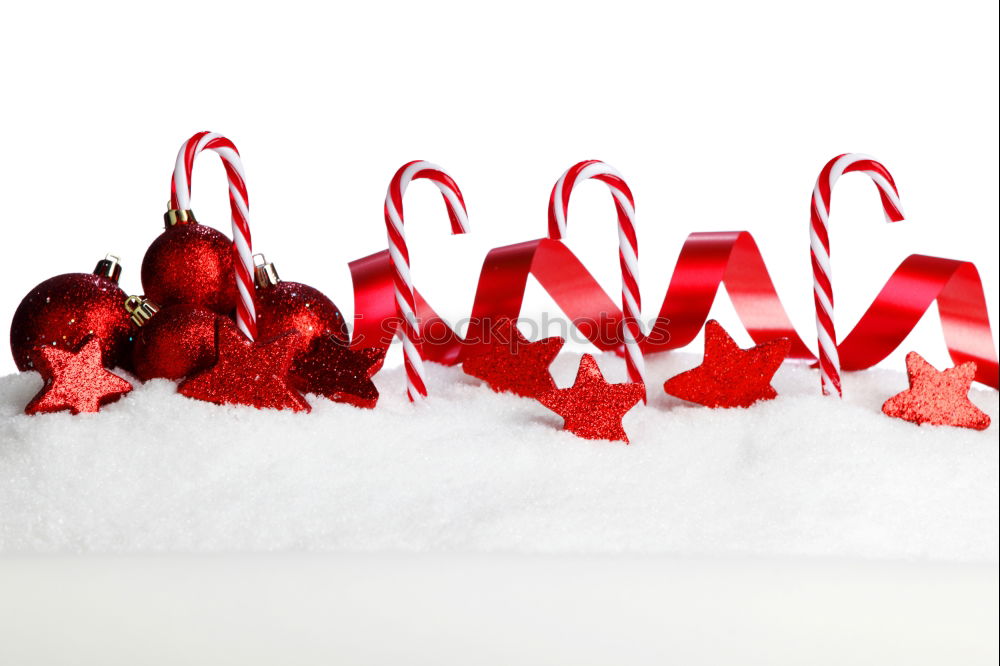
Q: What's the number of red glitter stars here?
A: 7